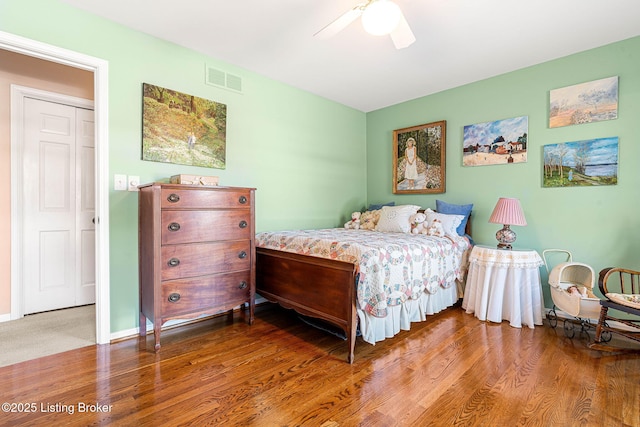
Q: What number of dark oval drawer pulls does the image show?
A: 8